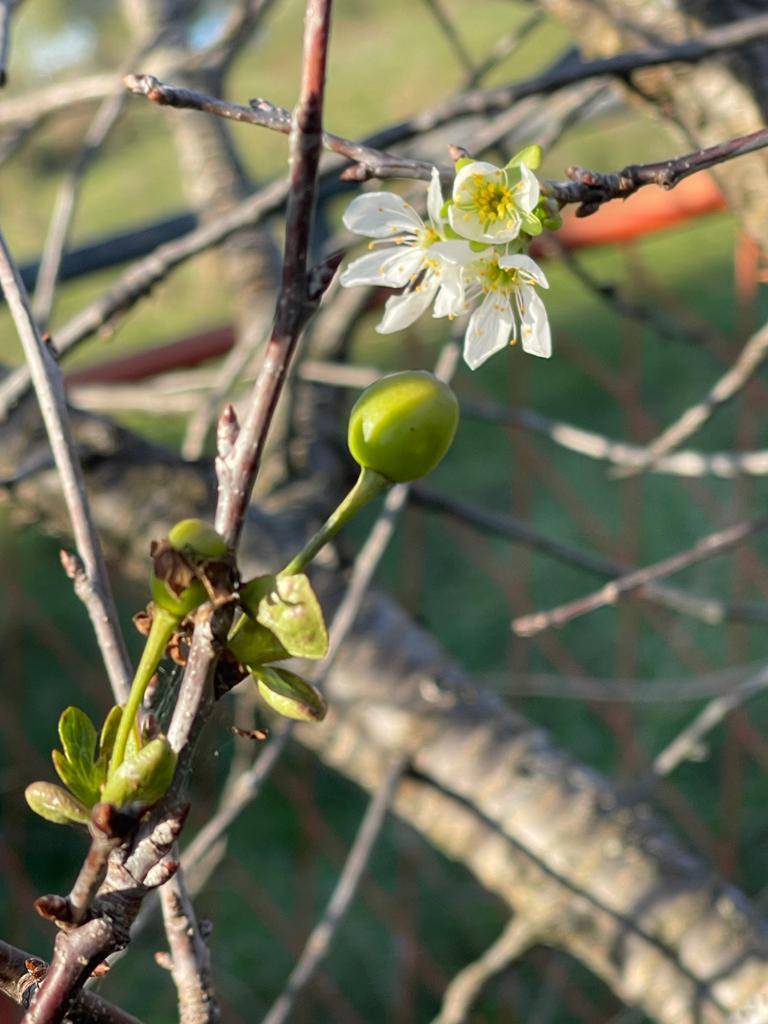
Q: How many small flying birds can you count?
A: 0